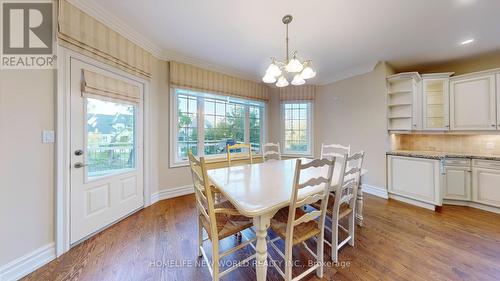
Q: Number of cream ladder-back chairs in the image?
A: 6